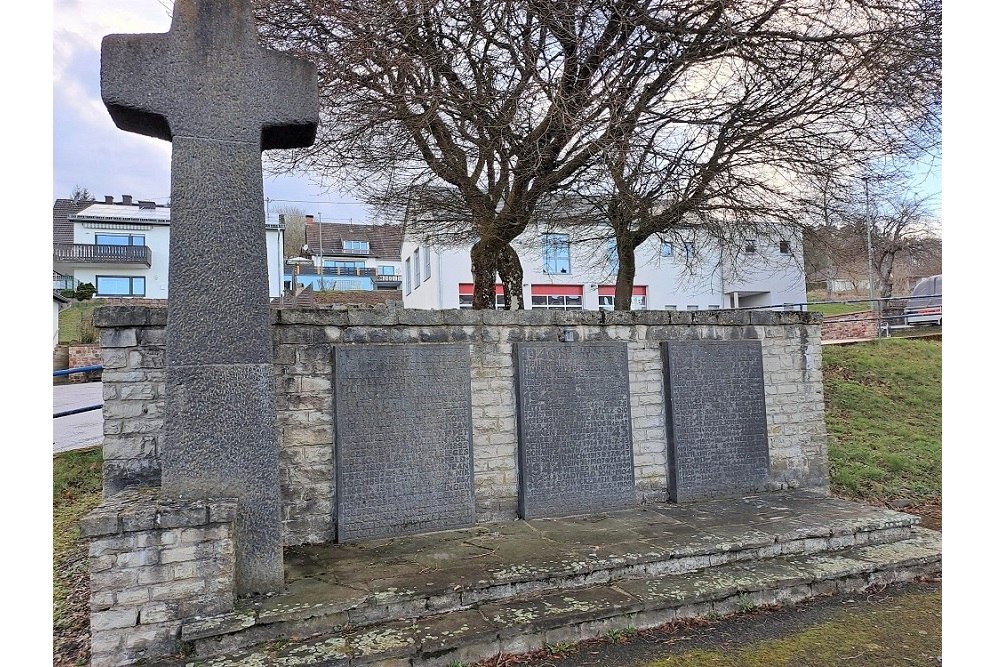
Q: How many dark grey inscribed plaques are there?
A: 3